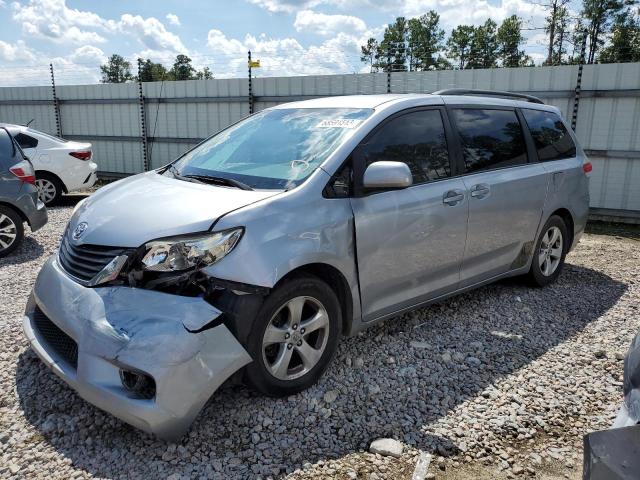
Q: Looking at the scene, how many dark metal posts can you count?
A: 5